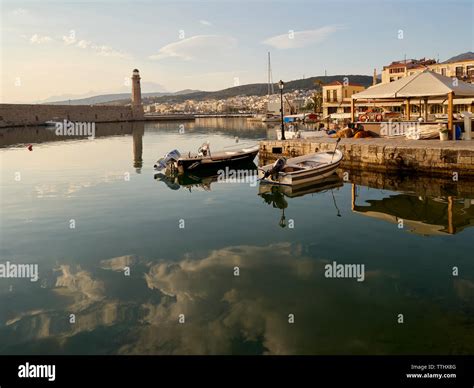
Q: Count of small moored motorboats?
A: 2